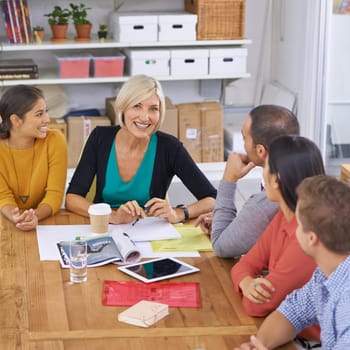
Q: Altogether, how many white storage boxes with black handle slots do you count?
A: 5